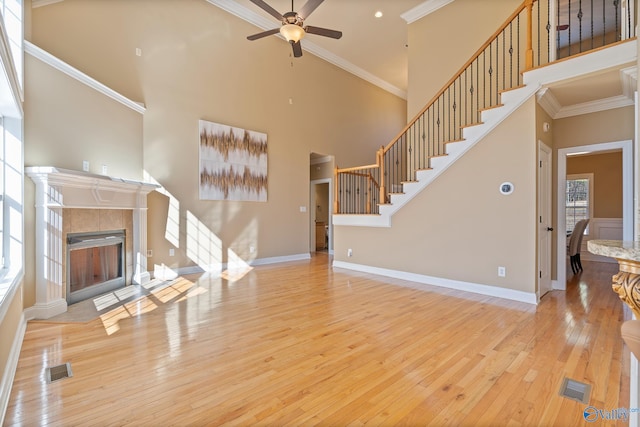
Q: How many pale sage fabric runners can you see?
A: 0